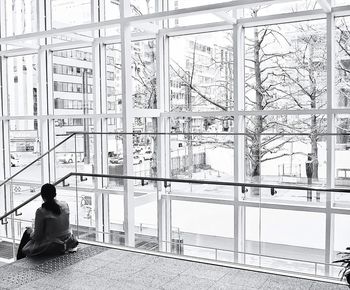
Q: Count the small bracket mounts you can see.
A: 8